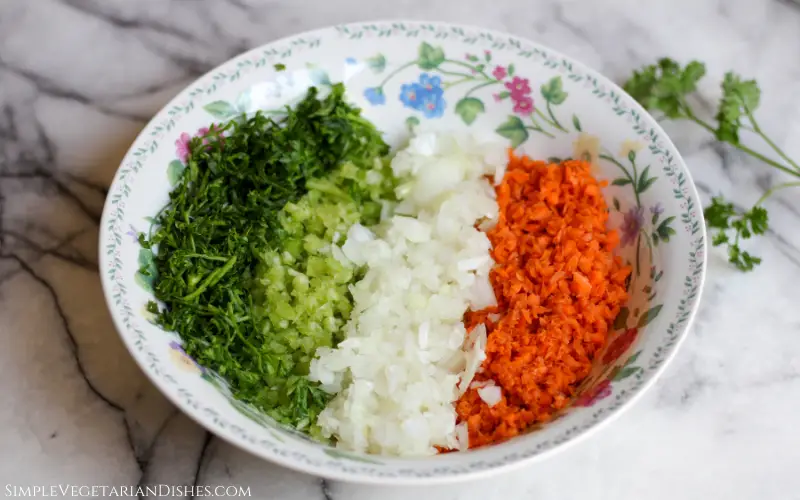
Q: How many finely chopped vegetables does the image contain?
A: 4